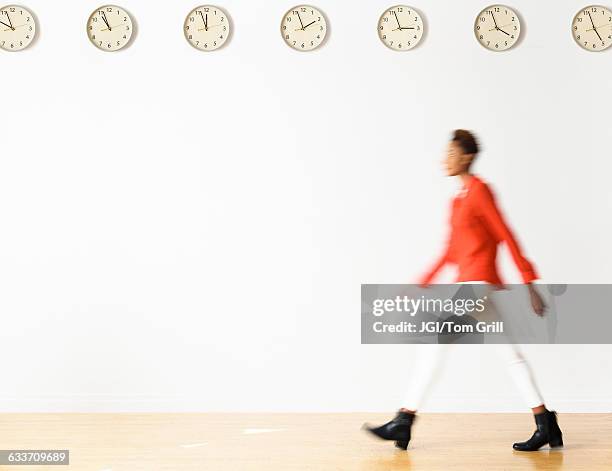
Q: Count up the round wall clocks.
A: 7